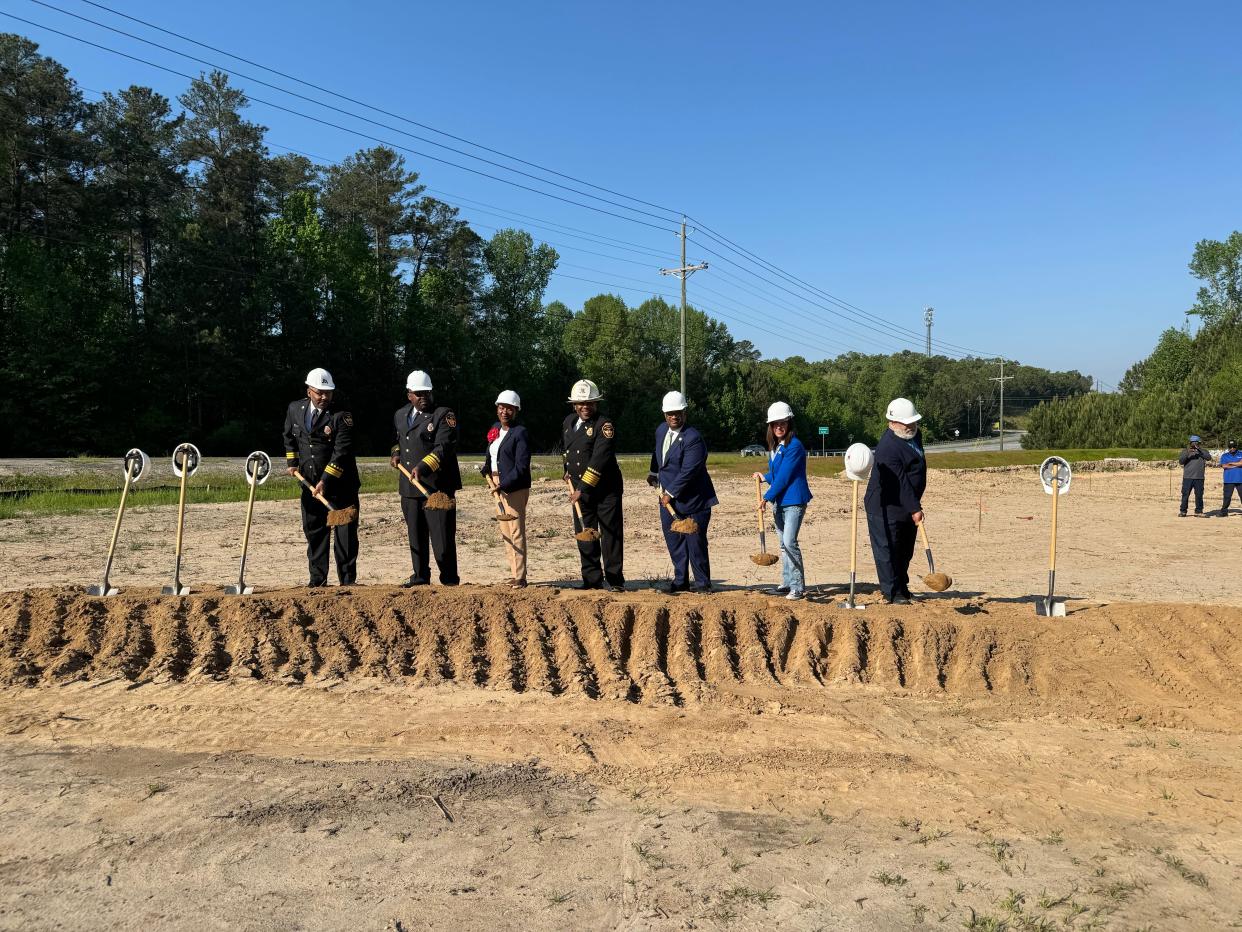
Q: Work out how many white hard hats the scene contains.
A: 12